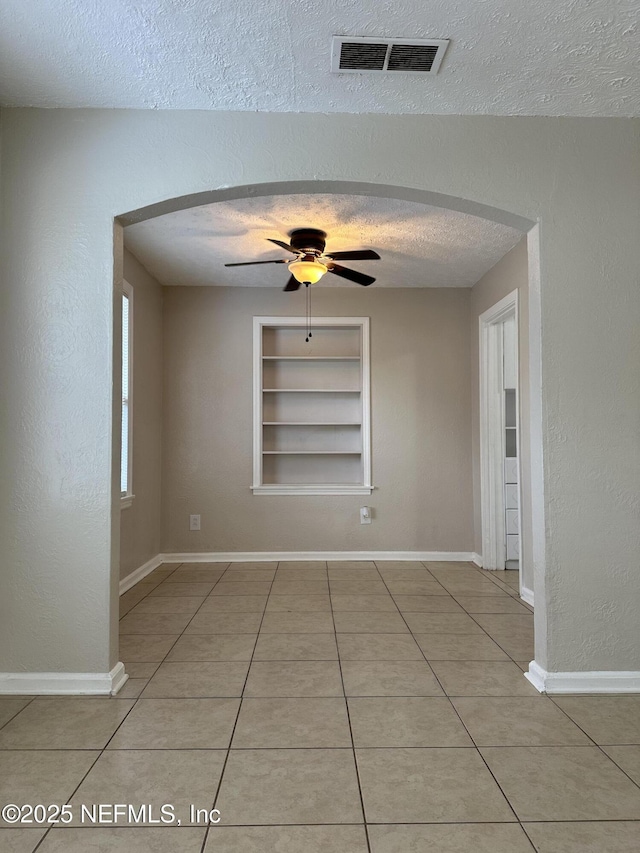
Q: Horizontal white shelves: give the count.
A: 4